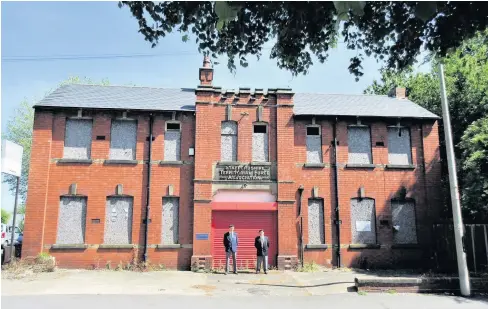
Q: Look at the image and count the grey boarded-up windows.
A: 14